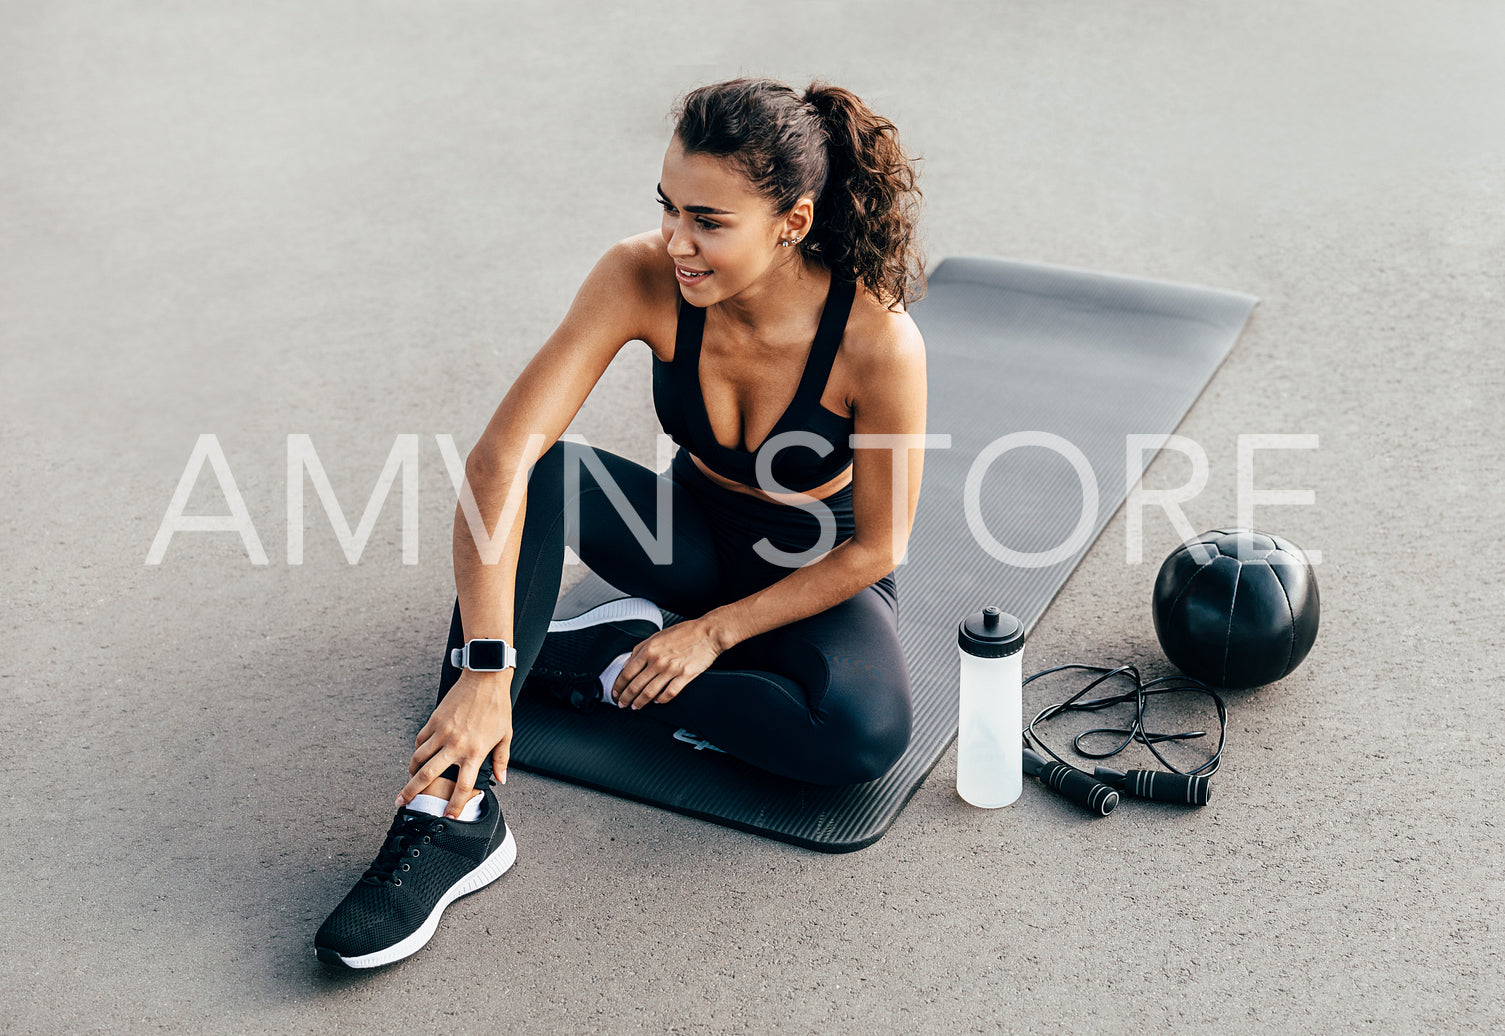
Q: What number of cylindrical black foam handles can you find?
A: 2